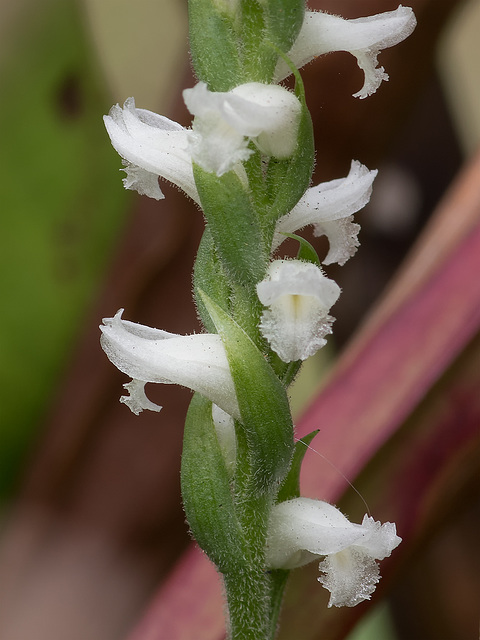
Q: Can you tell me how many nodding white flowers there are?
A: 7